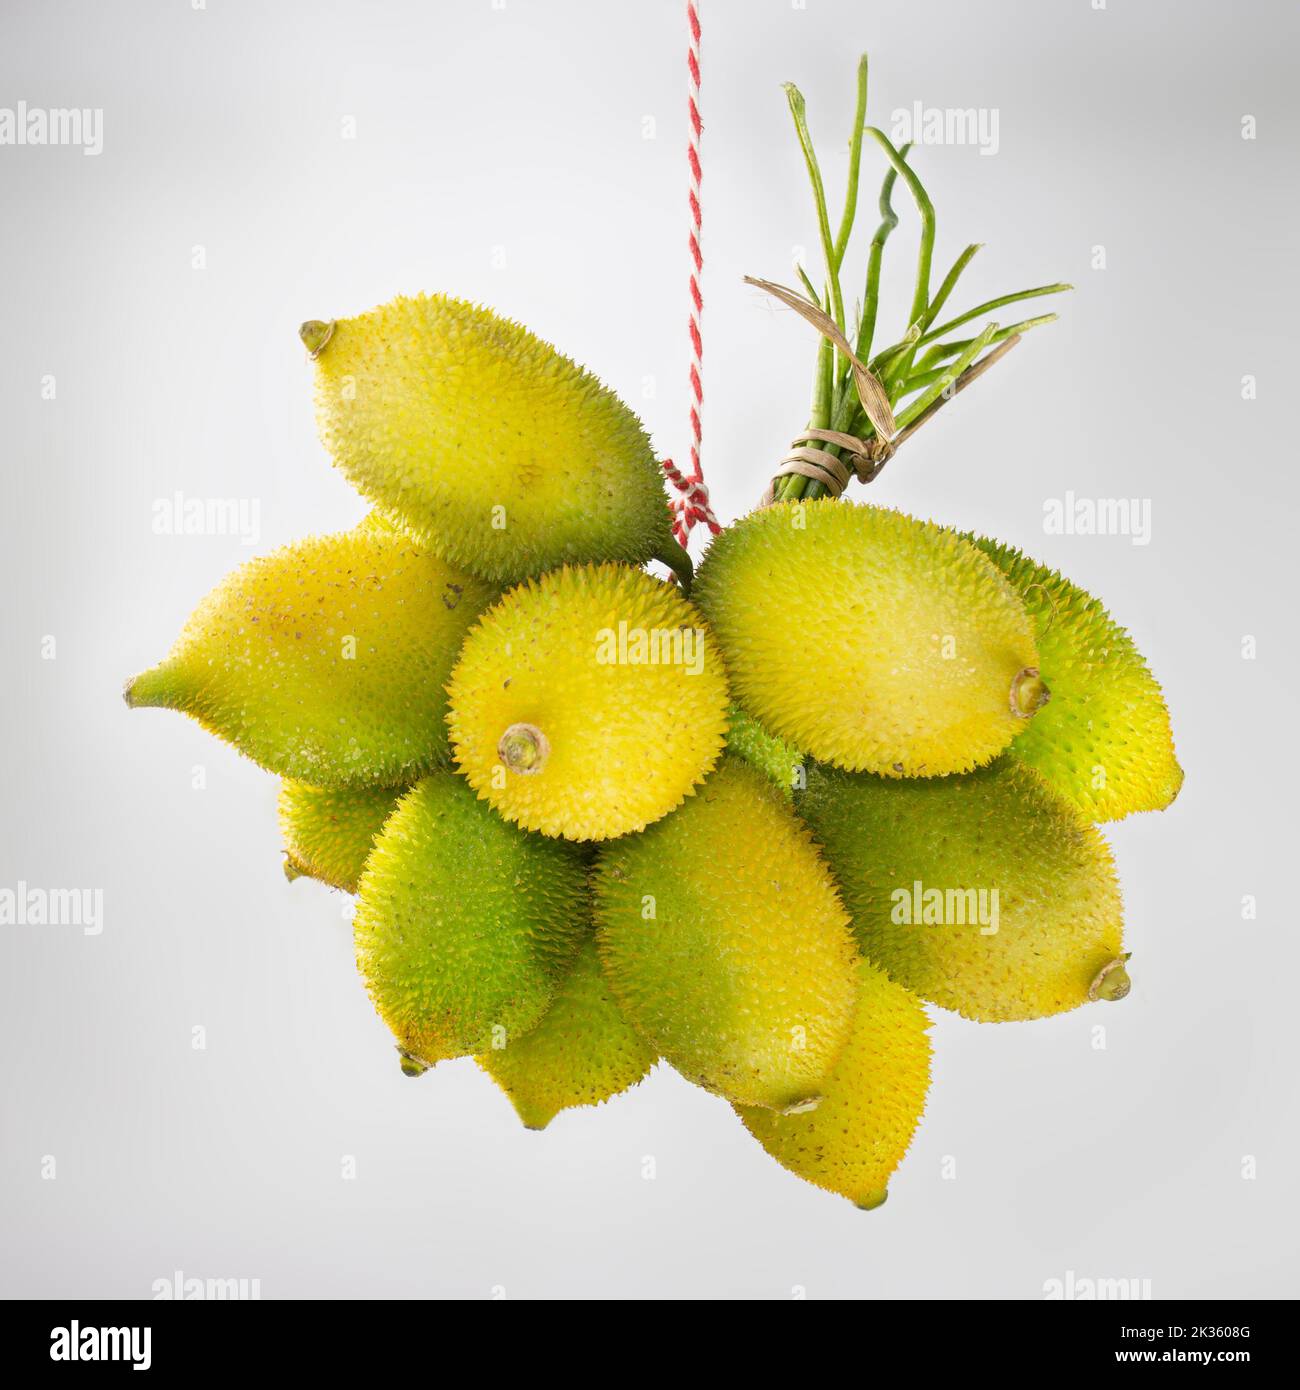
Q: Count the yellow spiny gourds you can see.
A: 11